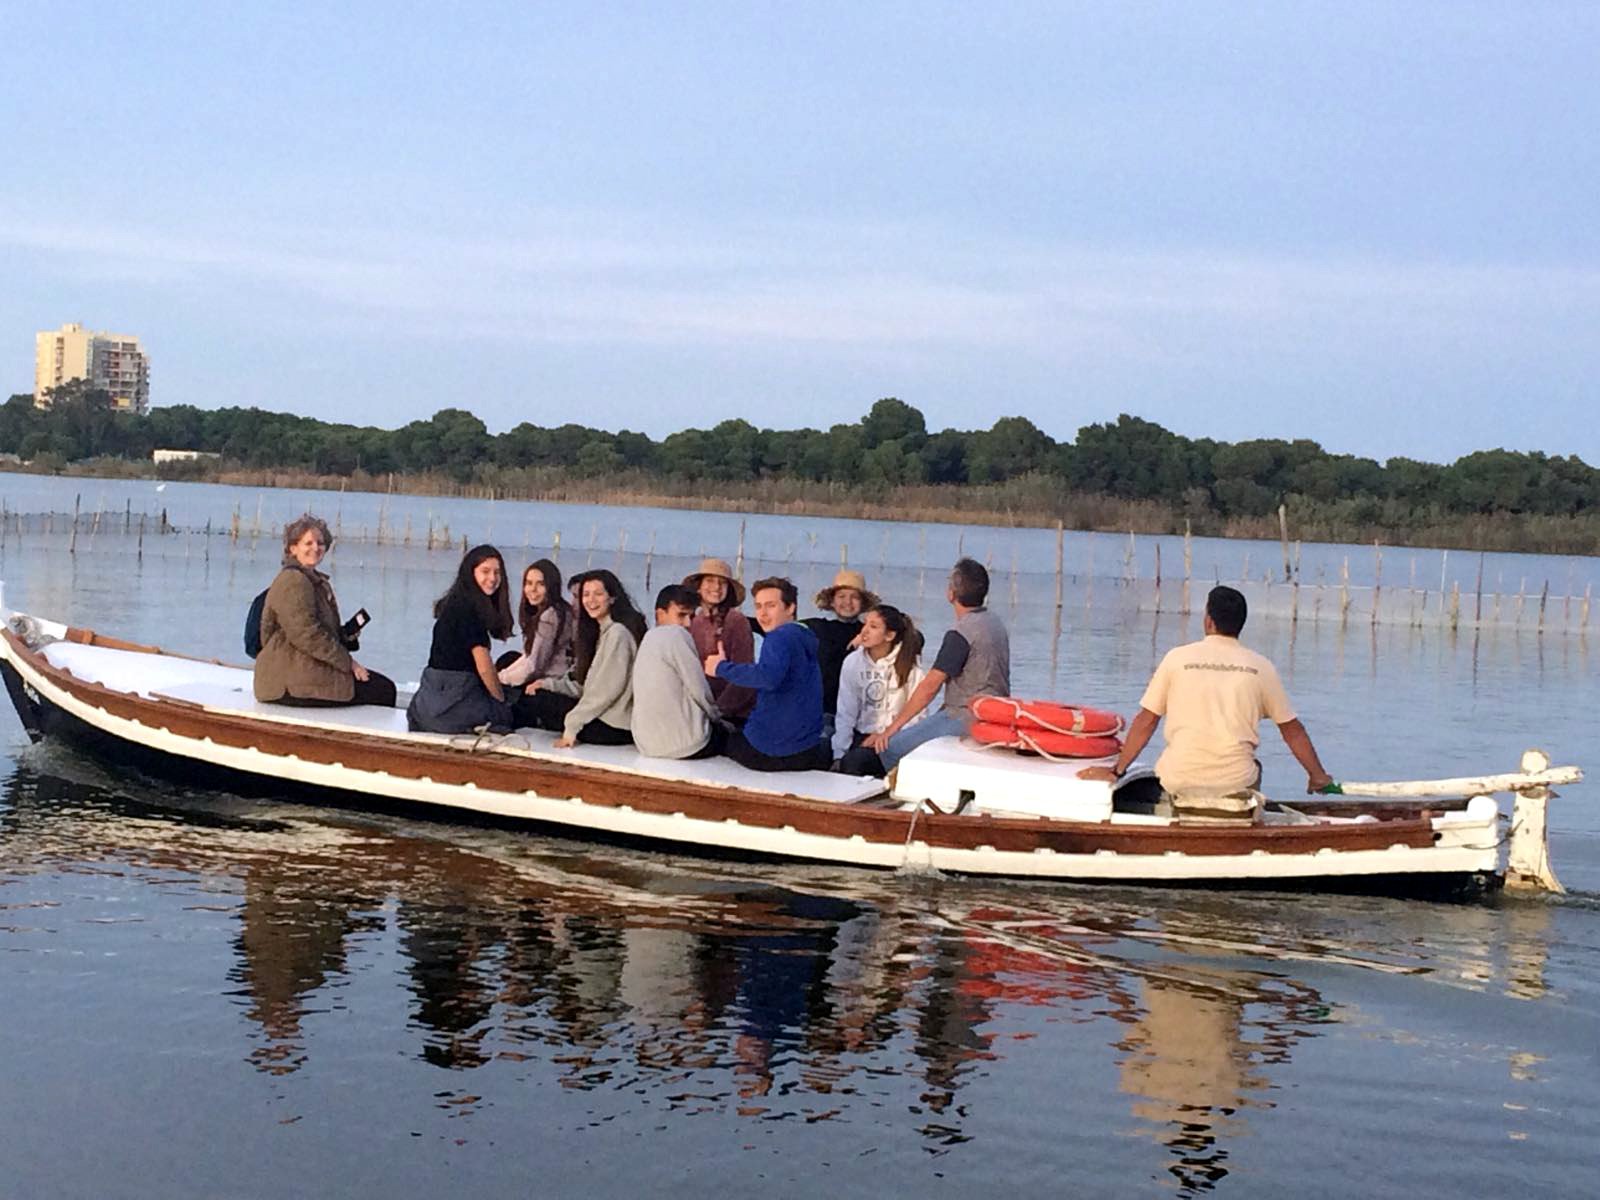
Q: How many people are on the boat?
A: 12